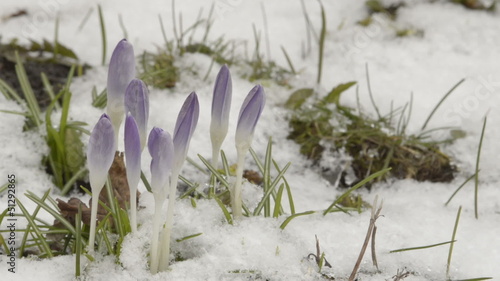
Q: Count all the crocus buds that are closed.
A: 8